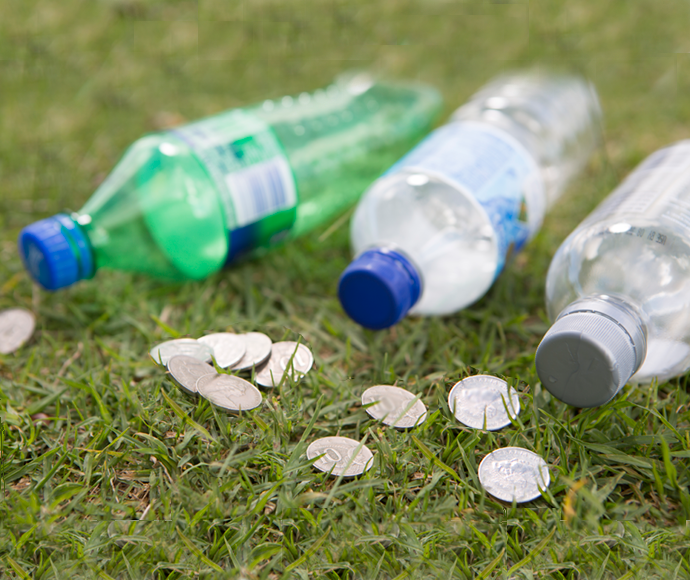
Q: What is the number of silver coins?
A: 11